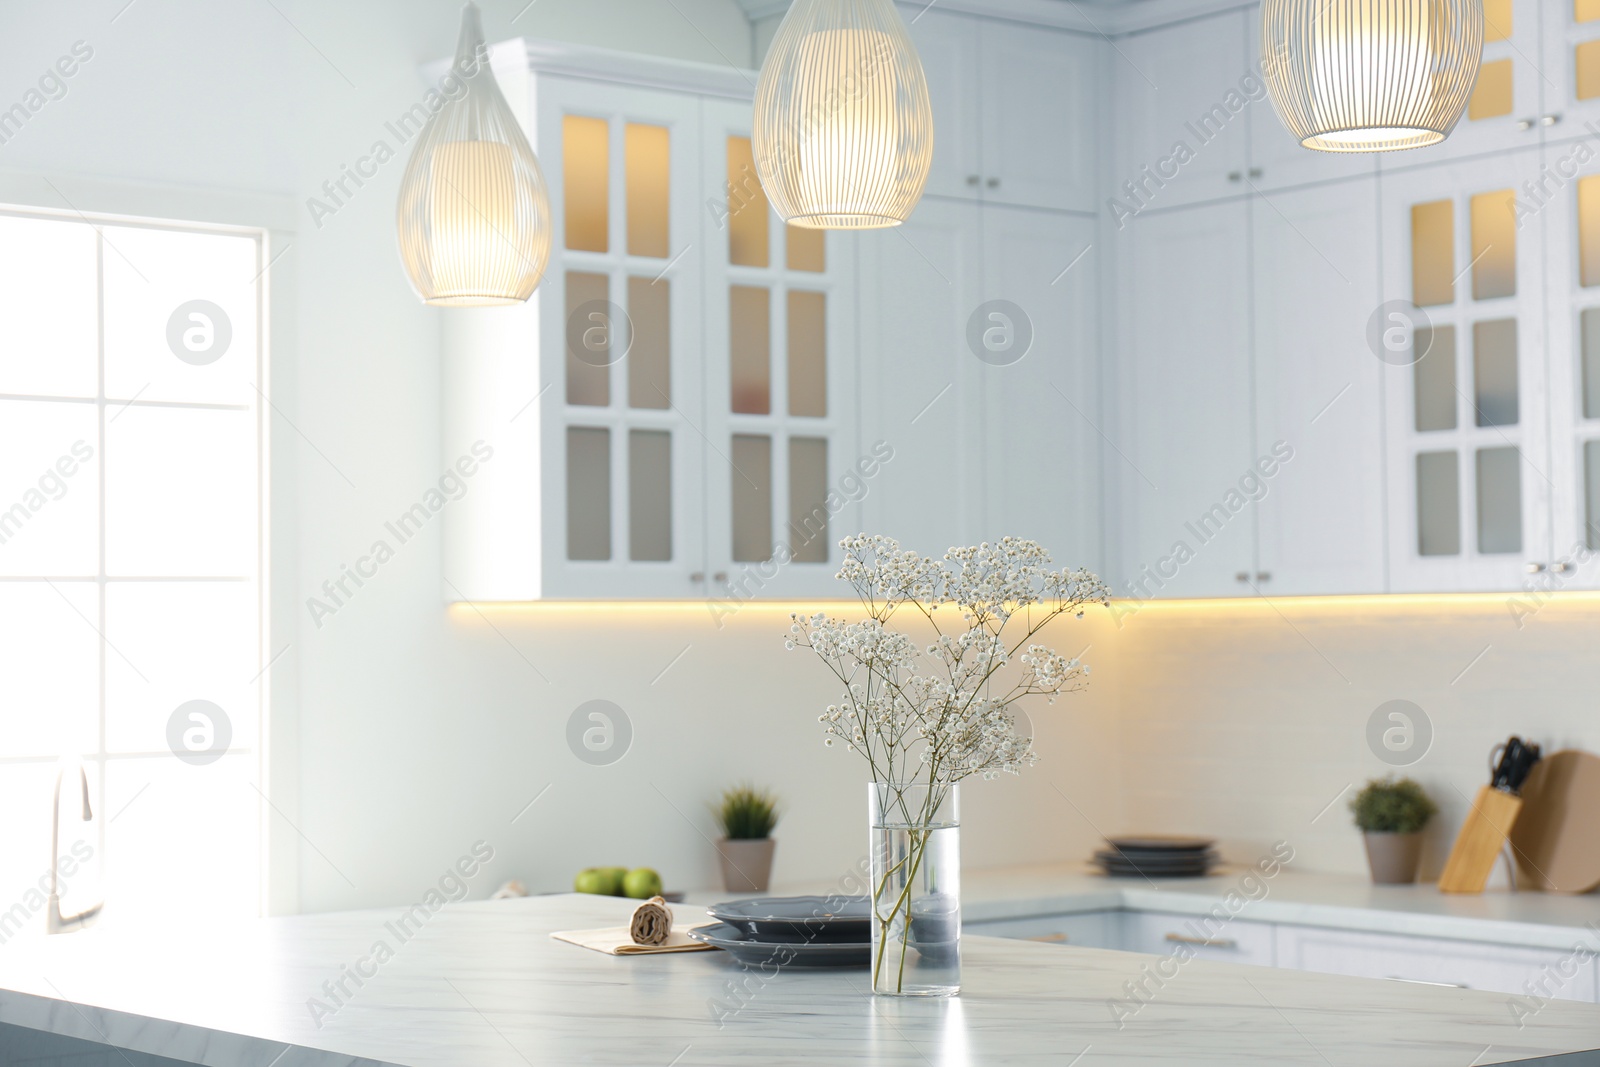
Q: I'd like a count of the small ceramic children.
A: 0